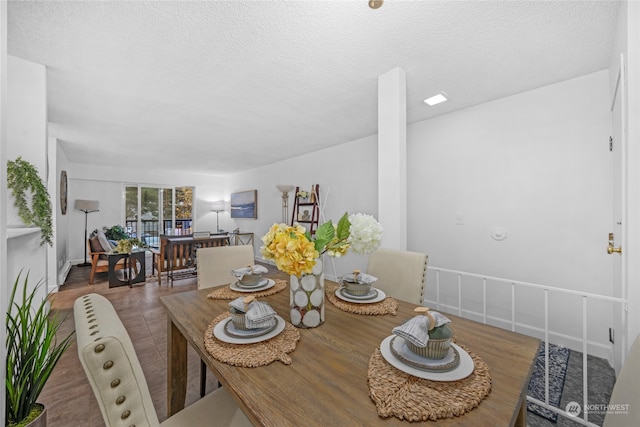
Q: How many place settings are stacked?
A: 4